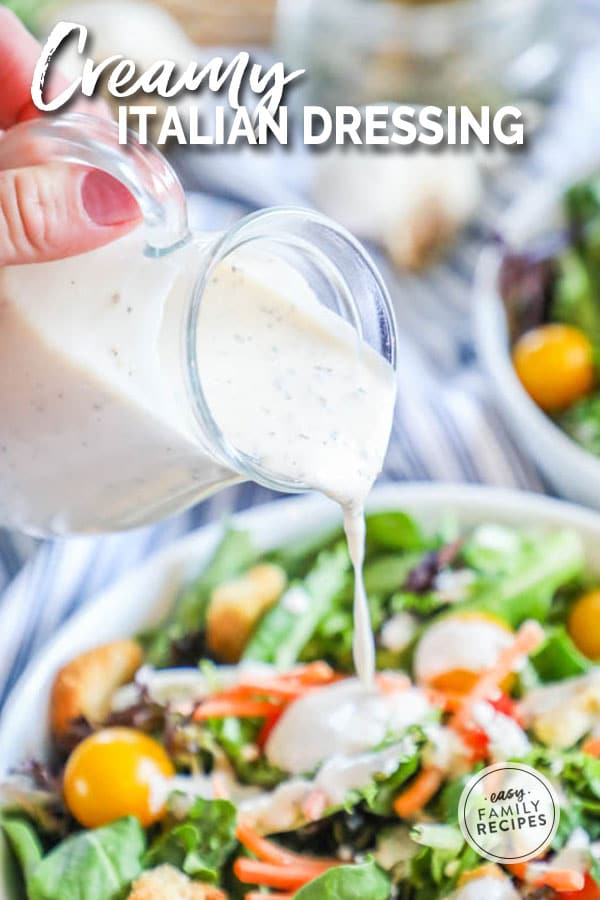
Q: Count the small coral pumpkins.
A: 0